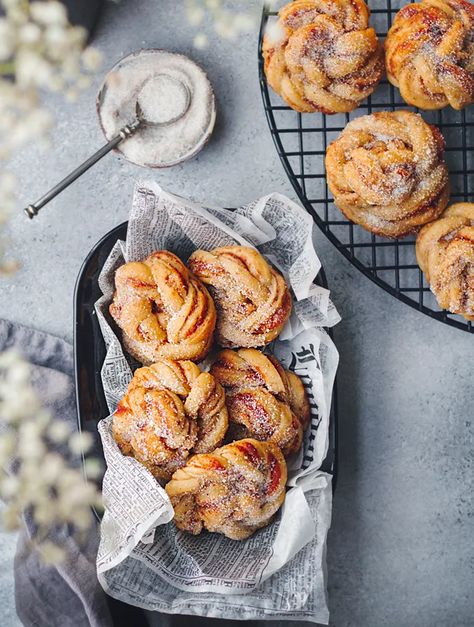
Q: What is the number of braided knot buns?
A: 9